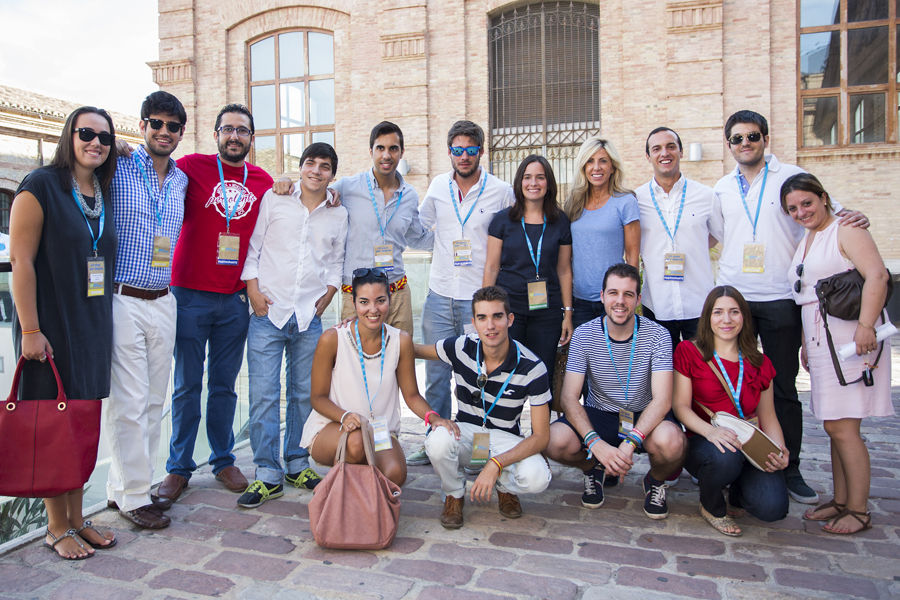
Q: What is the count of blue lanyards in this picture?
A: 12